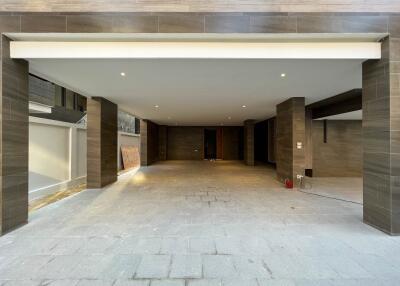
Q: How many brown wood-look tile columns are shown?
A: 6